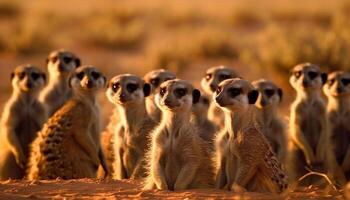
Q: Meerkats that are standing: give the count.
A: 11